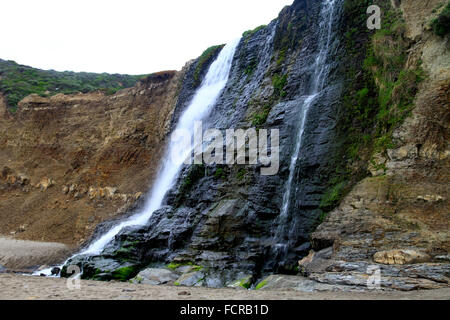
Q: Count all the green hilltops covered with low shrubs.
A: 1